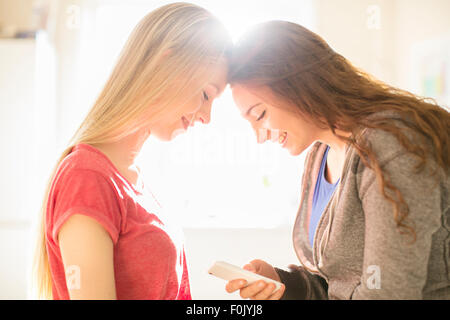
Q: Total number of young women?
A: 2